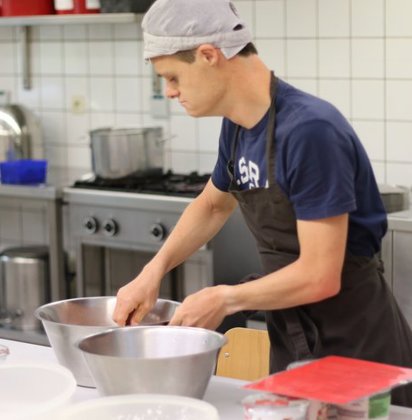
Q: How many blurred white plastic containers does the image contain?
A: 2